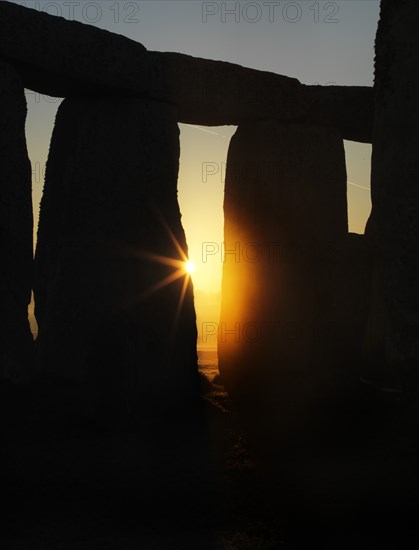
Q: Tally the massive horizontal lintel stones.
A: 3